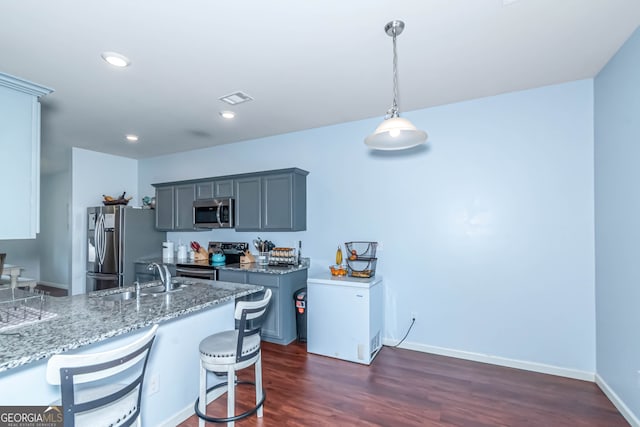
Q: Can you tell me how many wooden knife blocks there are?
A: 2